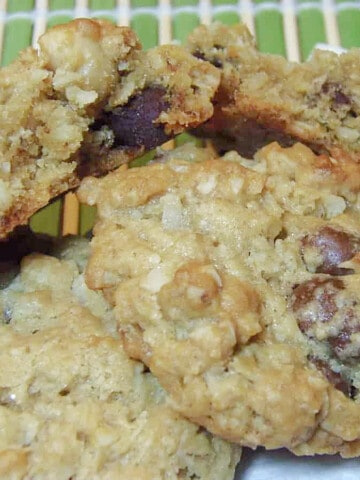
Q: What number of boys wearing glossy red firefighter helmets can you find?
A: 0